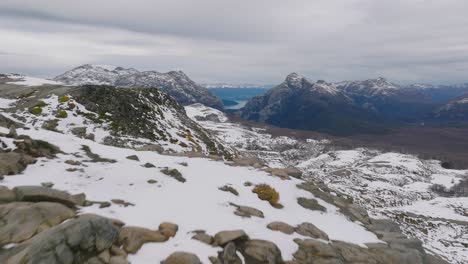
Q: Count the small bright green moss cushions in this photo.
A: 4